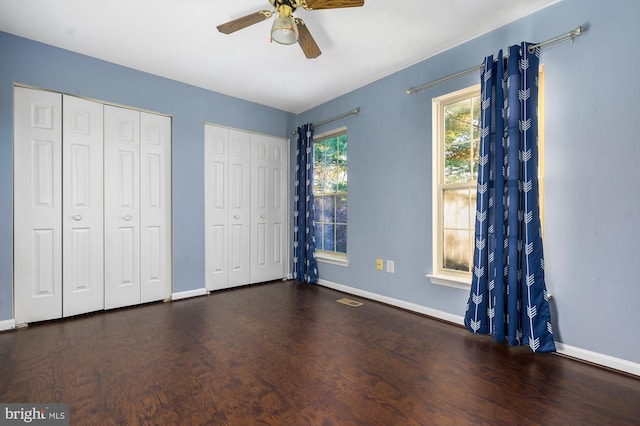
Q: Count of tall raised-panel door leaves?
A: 8